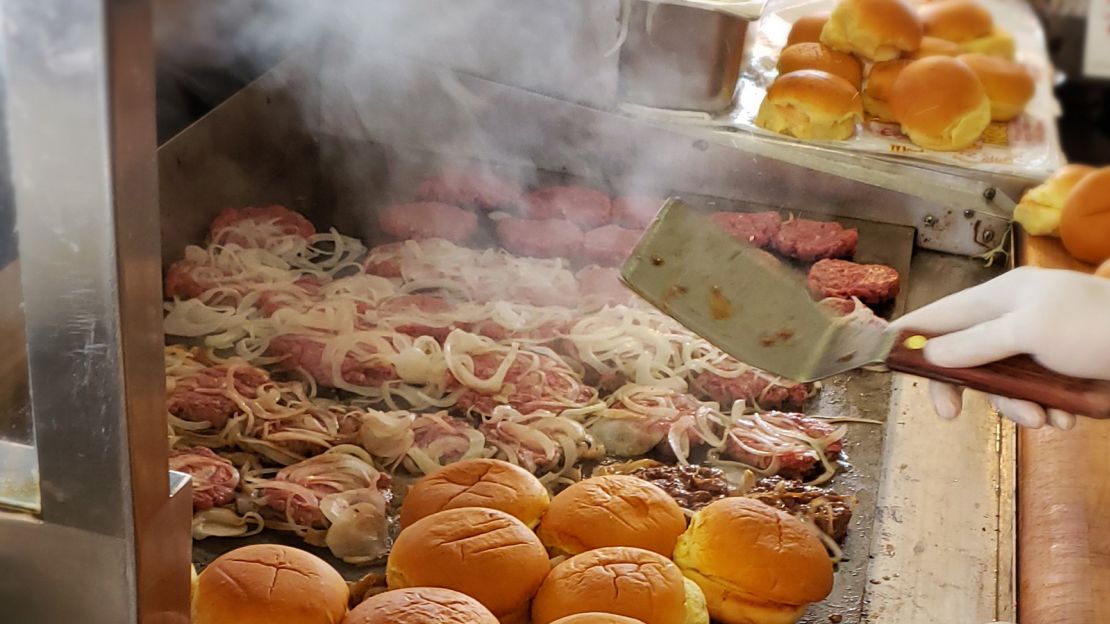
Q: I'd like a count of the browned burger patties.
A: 2